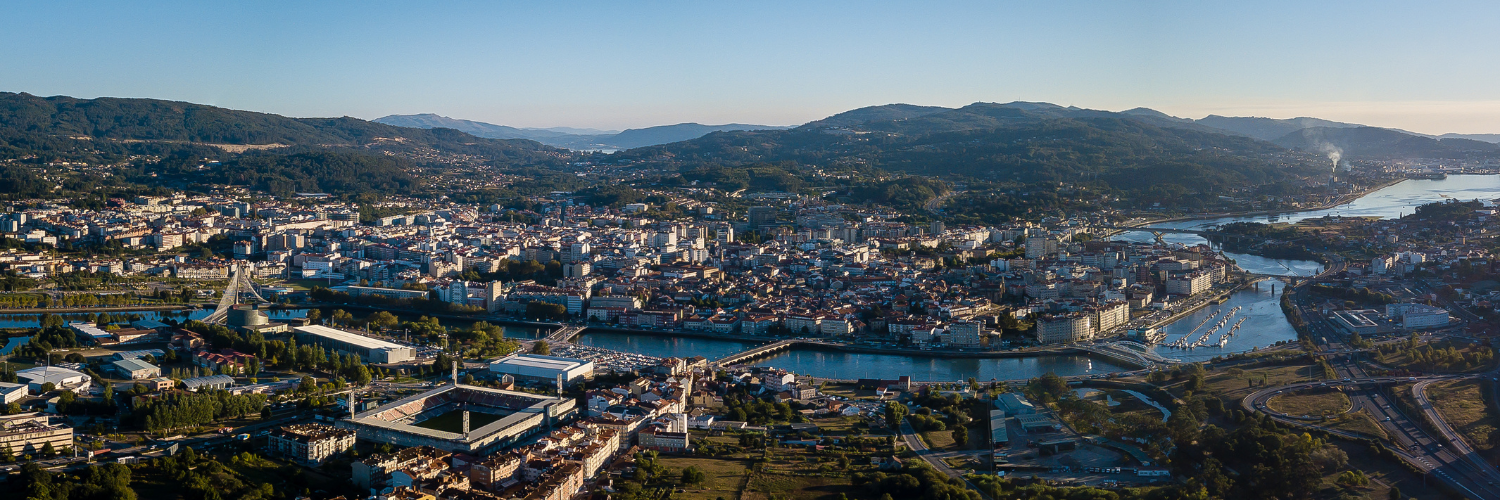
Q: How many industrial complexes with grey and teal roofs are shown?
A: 1